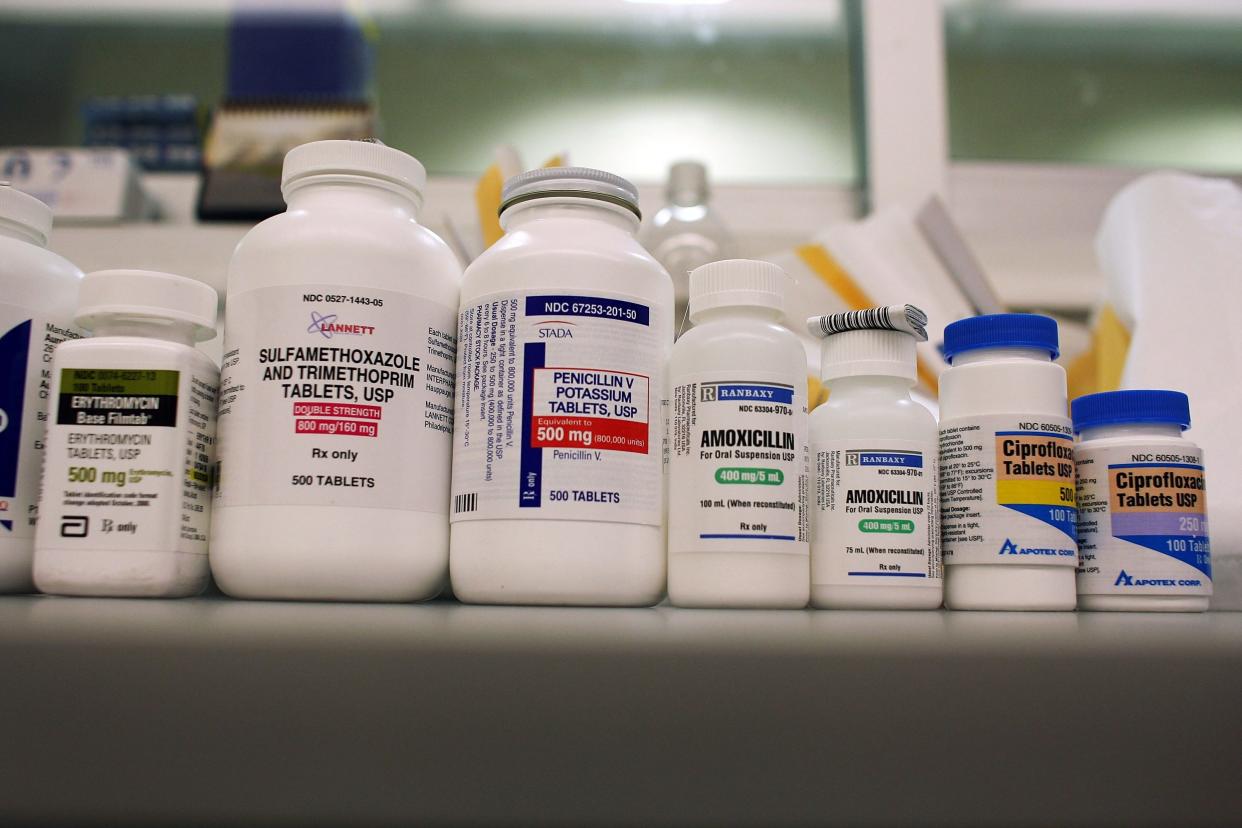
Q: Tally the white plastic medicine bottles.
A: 8